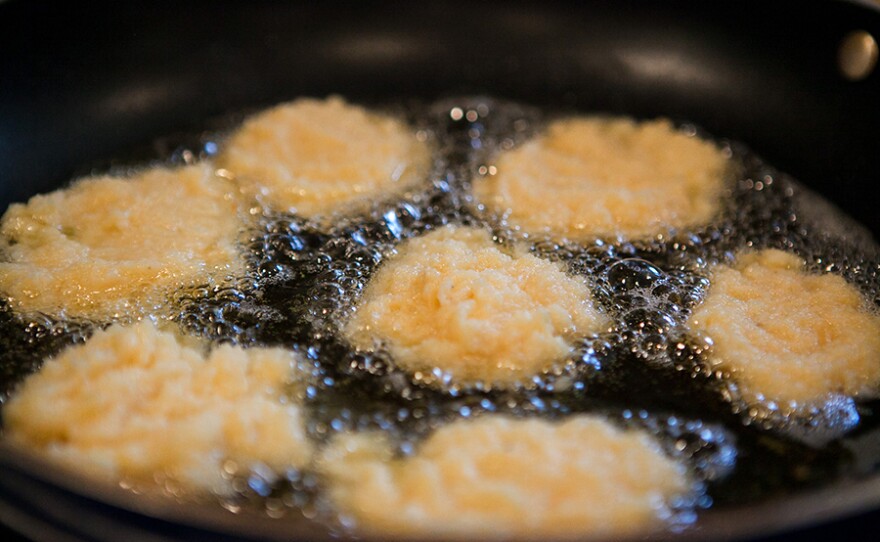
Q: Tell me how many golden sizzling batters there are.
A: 7